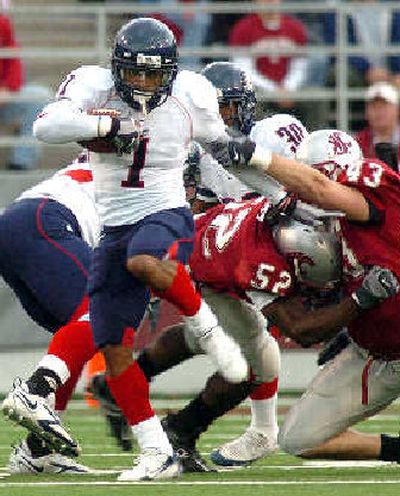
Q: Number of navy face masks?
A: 2